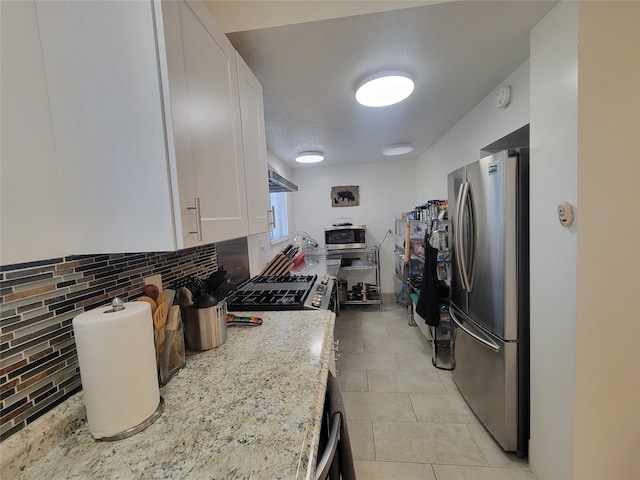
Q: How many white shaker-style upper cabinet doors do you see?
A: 2